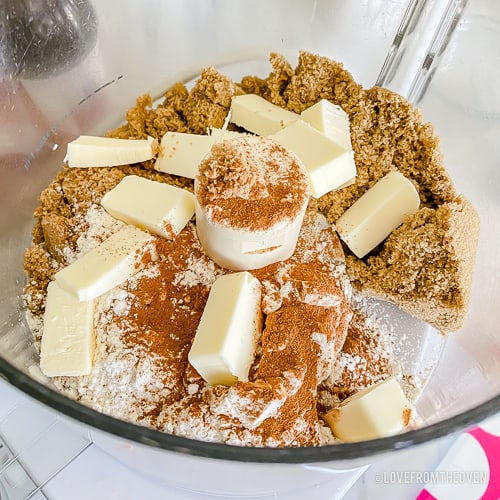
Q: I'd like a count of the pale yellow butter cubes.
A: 11